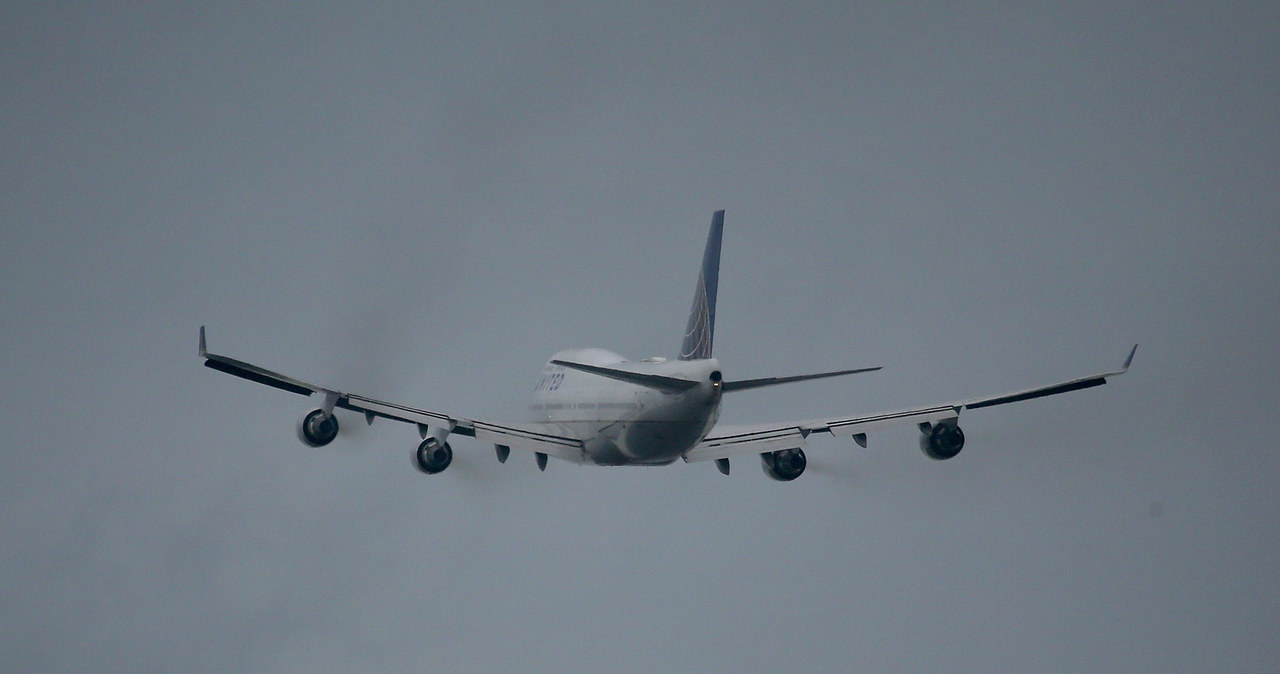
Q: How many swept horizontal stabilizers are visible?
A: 2